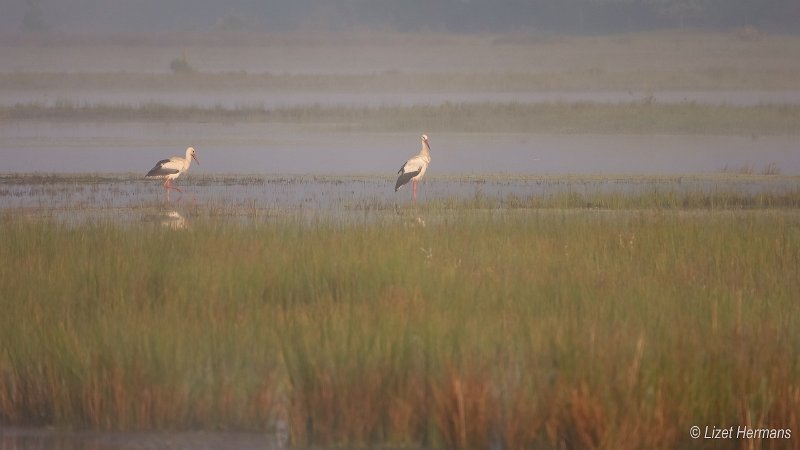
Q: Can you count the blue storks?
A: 0